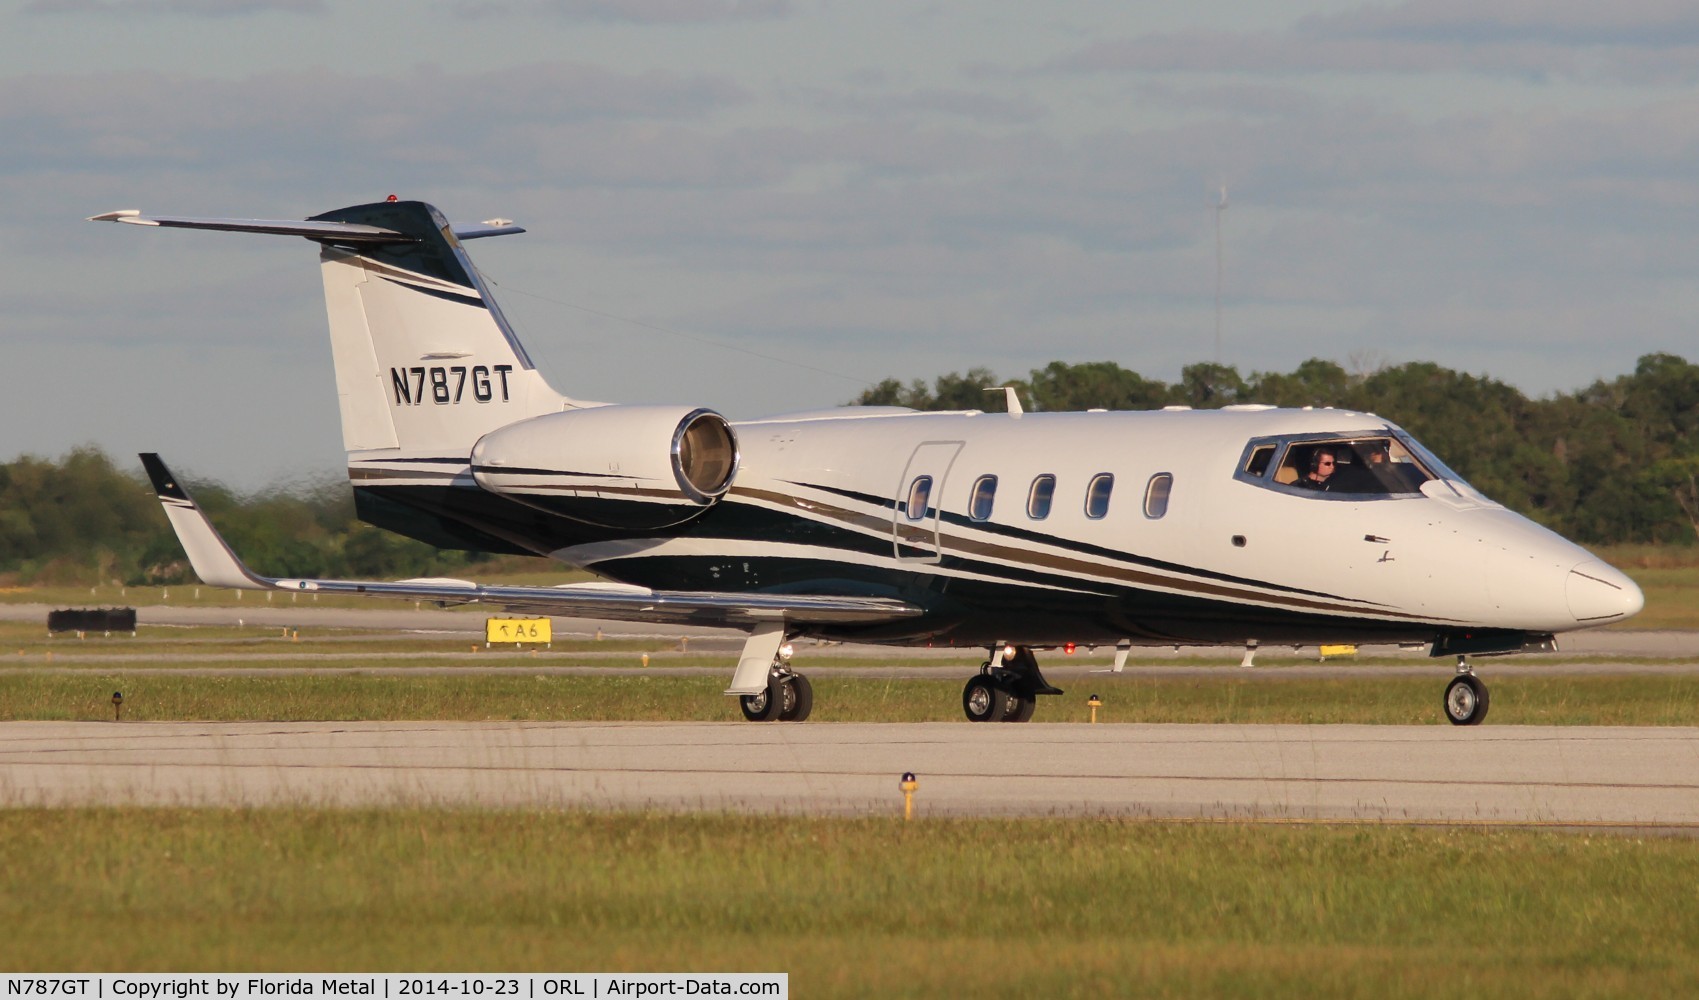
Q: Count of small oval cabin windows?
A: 5